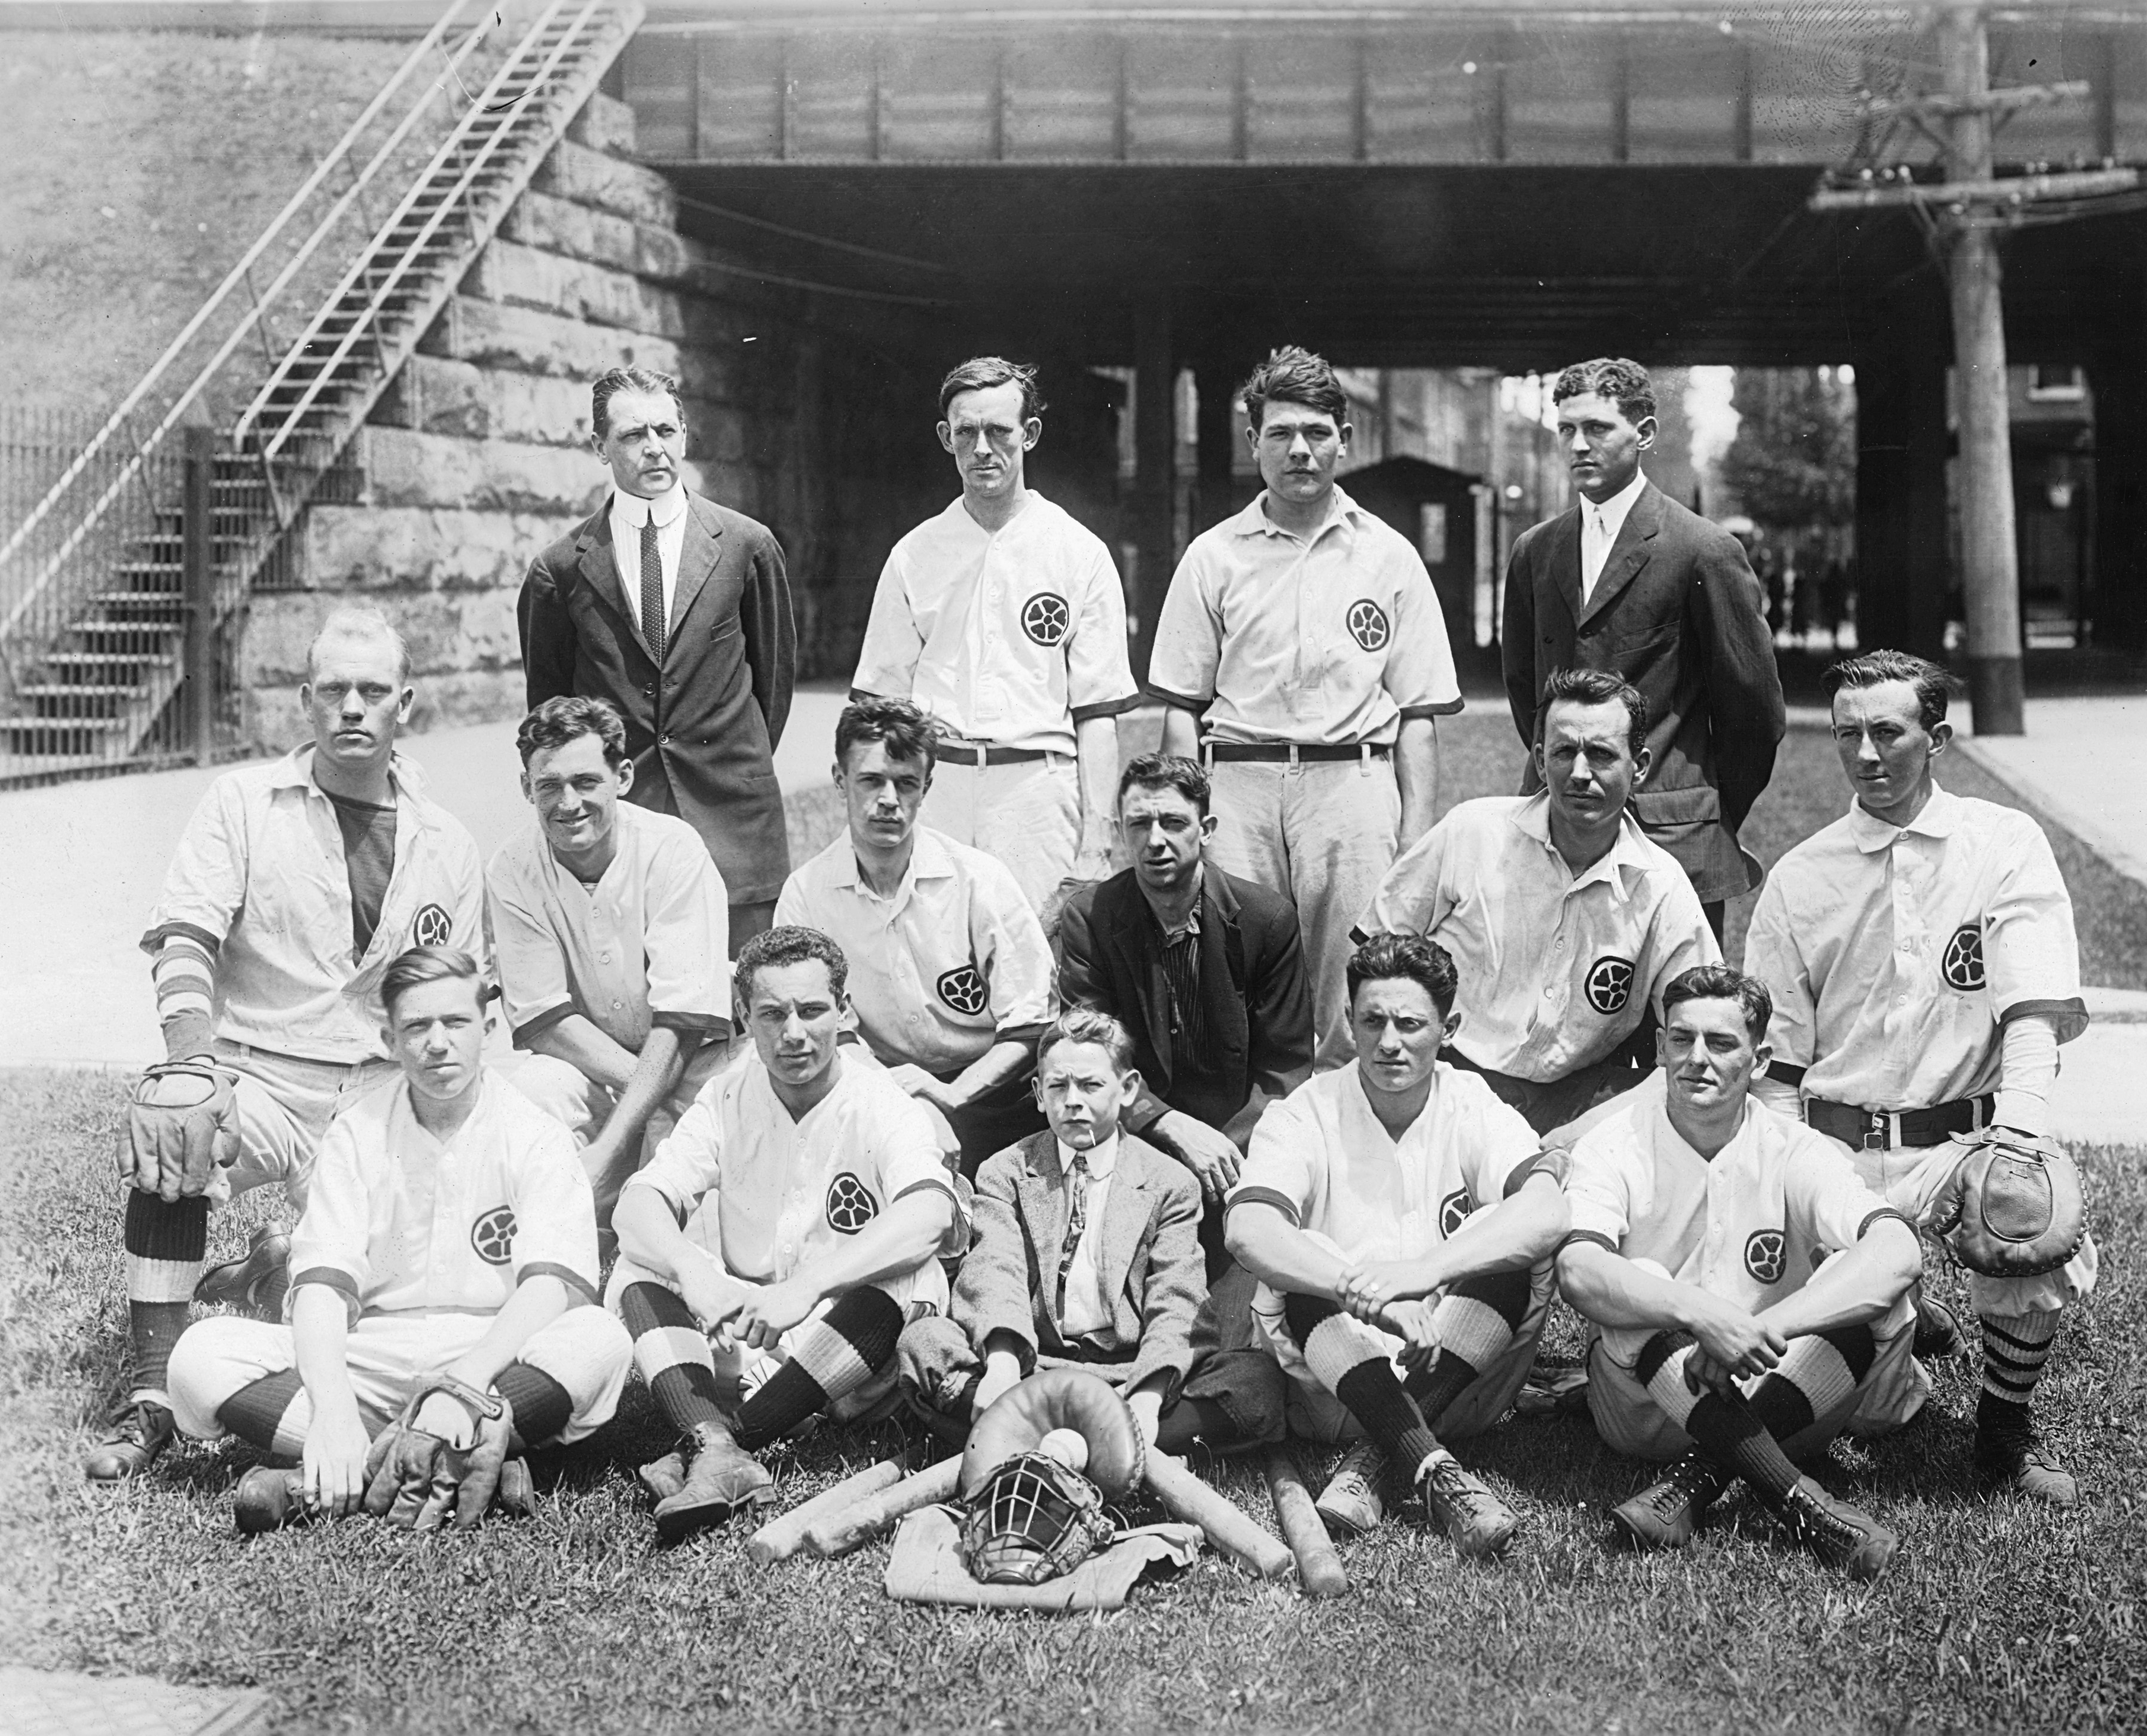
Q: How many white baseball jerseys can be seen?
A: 11